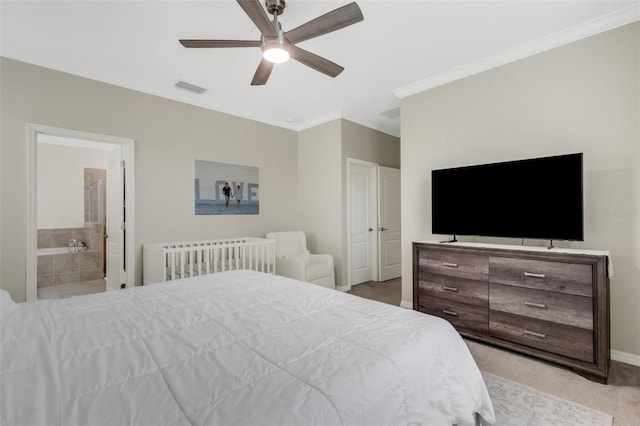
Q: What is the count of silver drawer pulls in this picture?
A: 6